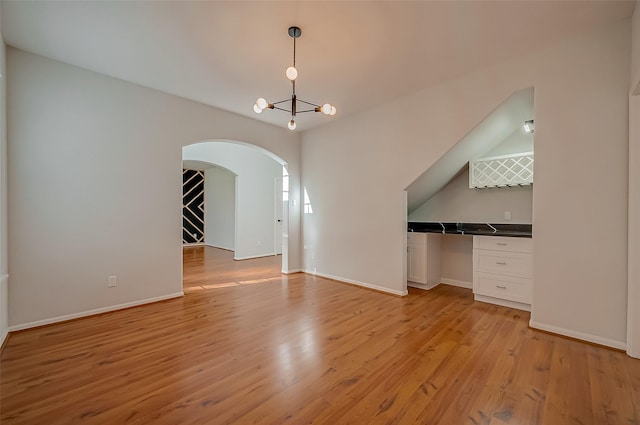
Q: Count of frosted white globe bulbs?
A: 6